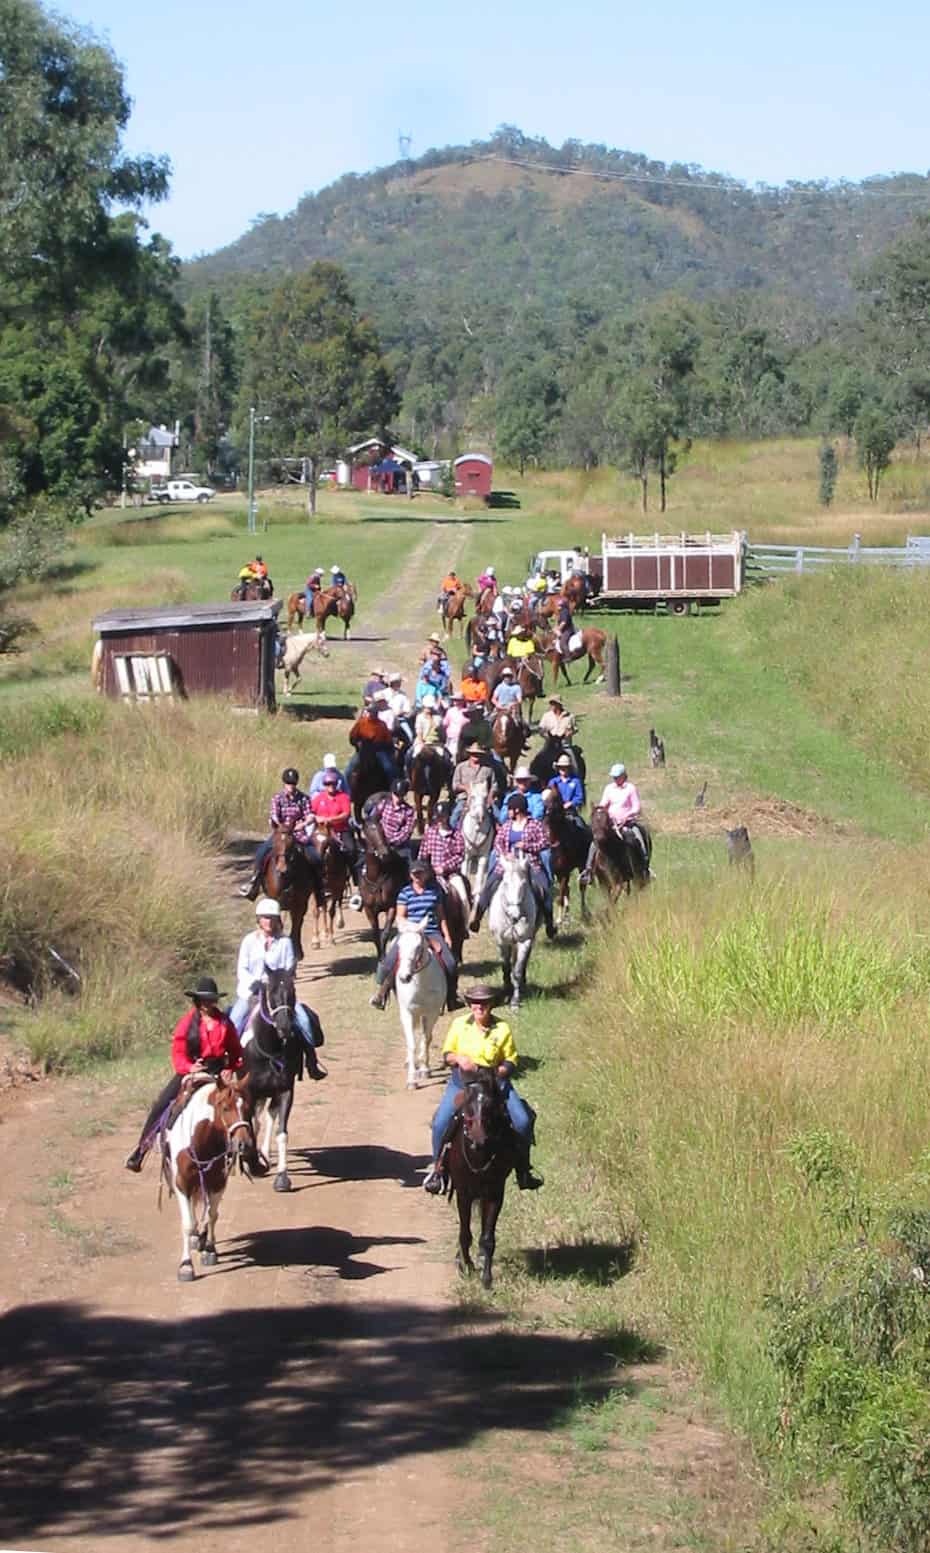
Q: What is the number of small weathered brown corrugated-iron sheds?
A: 1